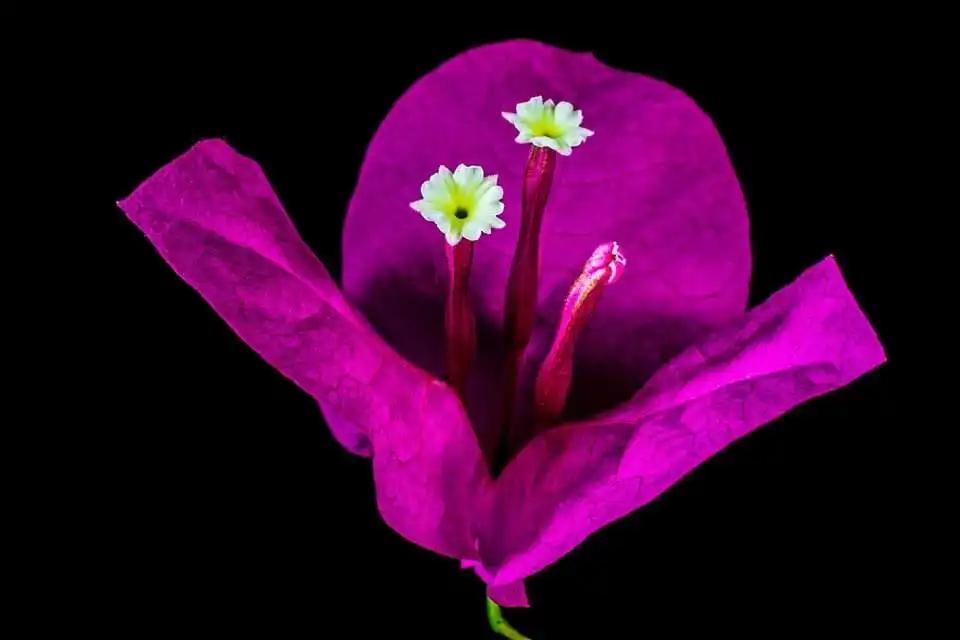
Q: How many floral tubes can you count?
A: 3